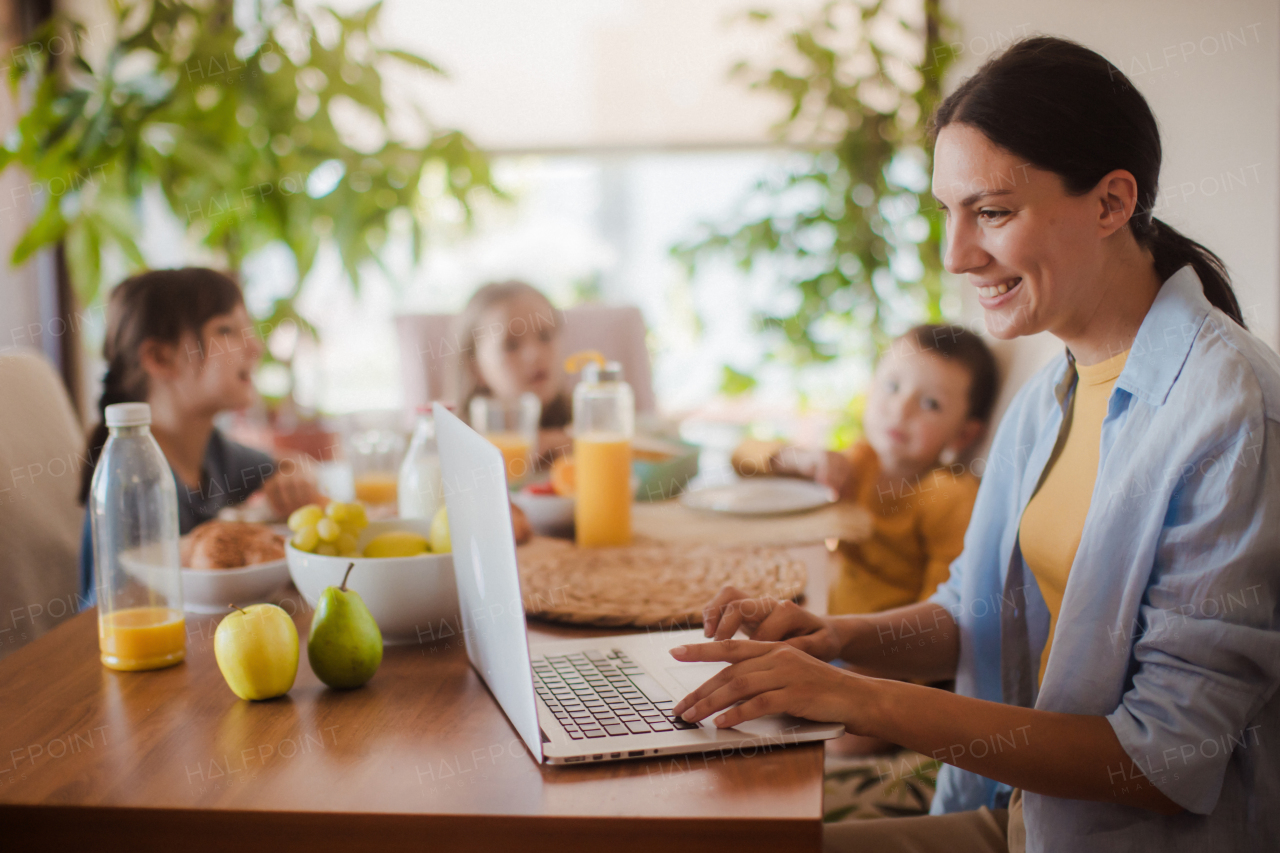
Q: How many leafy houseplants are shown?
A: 2